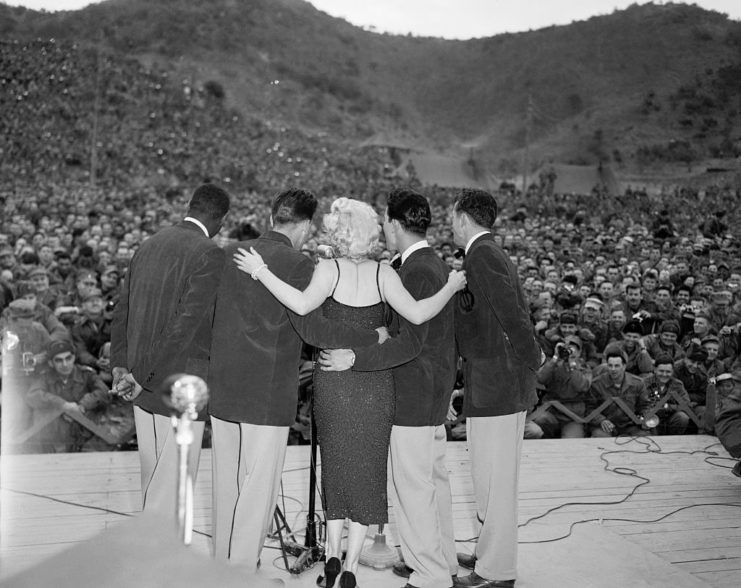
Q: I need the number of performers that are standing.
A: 5